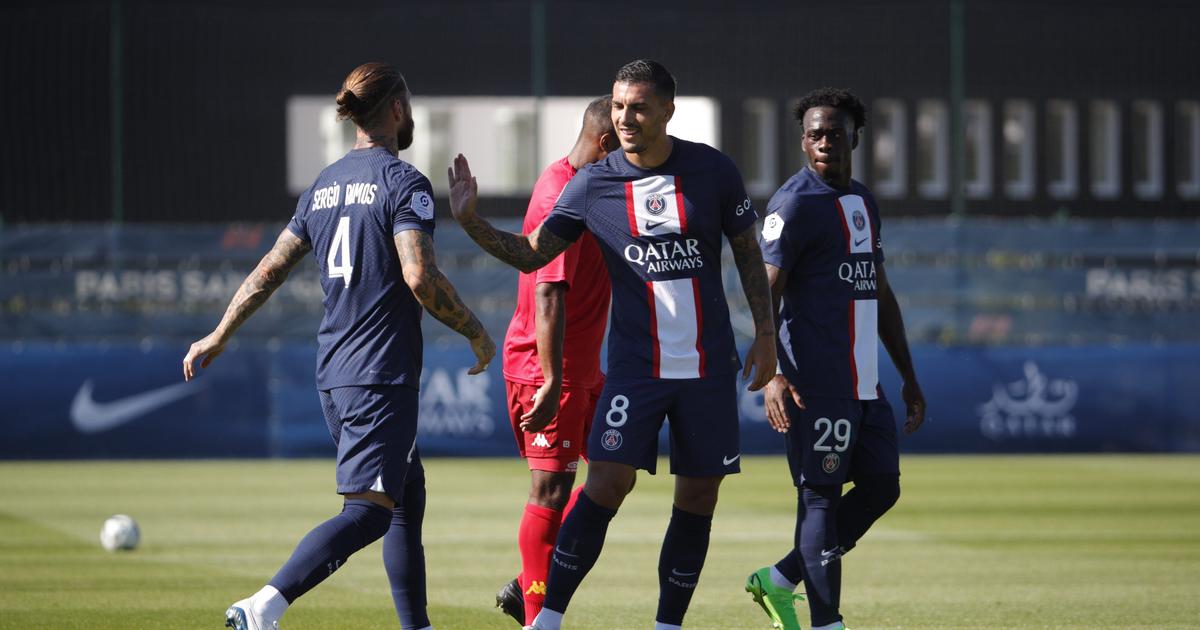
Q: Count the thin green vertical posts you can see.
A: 3